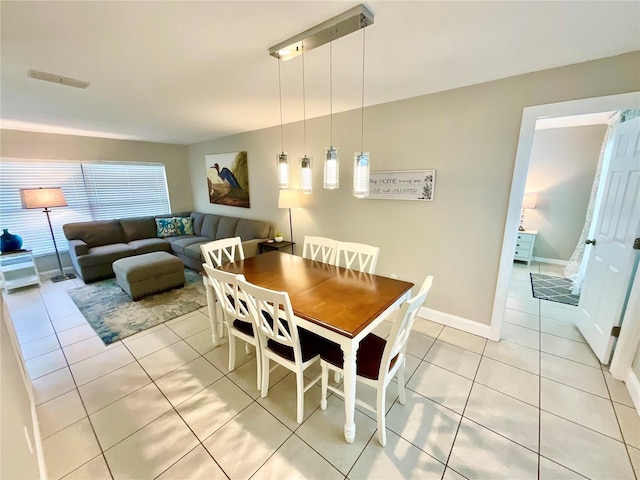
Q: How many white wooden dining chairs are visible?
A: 6